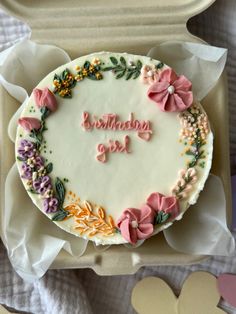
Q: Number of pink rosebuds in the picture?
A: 2